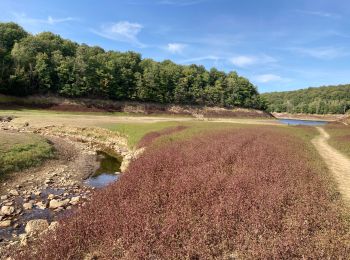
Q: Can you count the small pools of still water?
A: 1